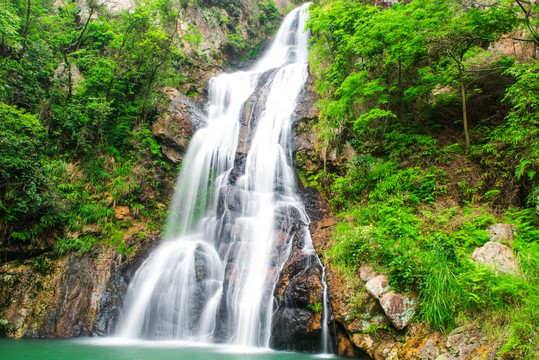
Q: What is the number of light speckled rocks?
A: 5